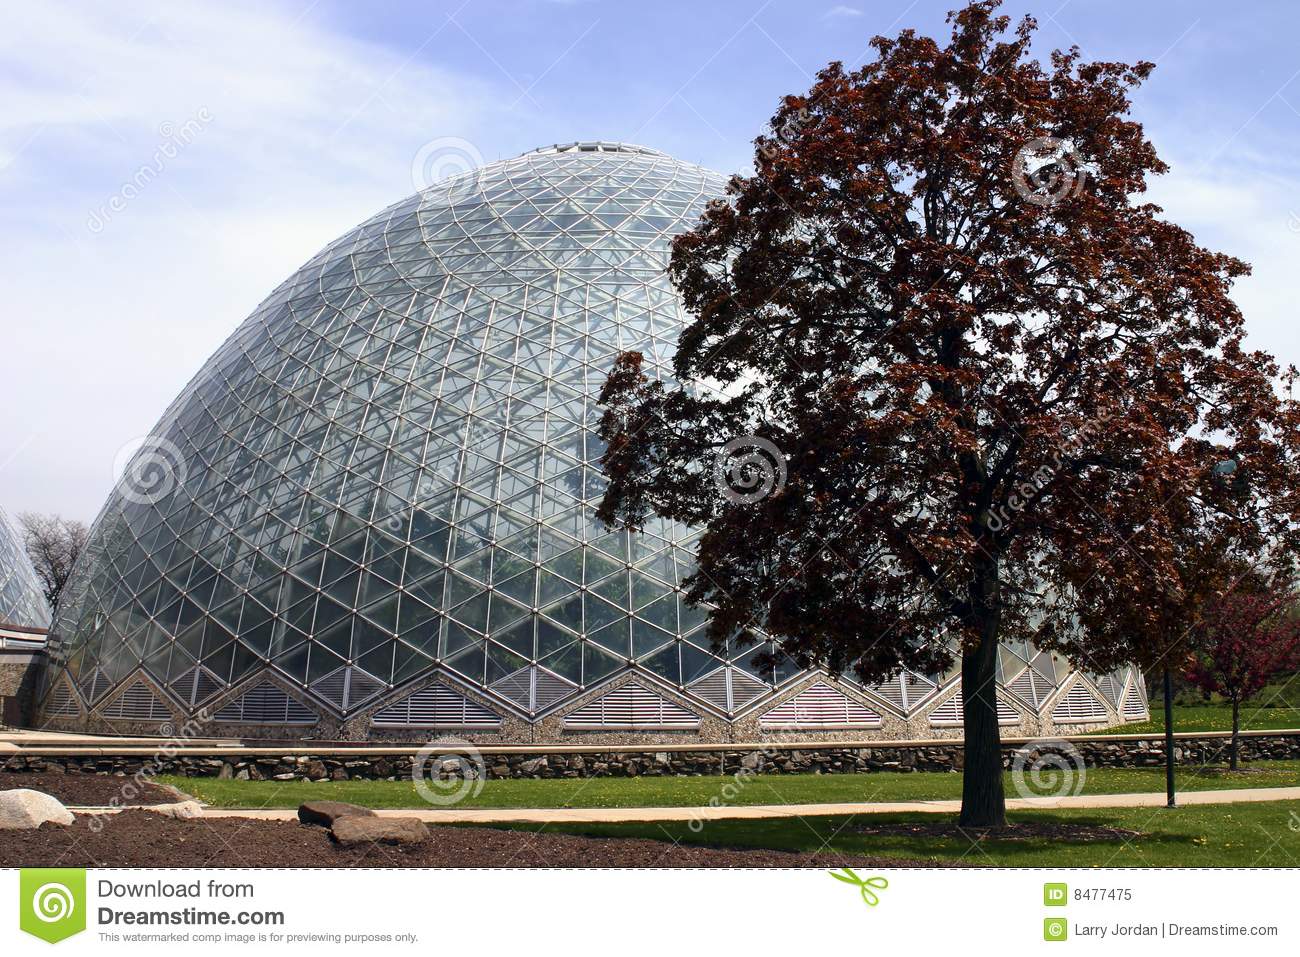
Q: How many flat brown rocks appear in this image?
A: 2